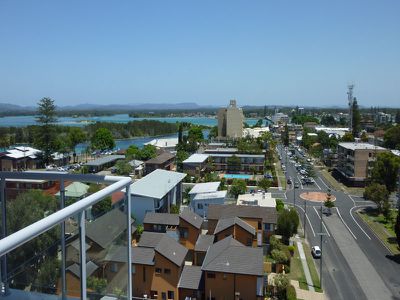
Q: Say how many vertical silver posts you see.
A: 4